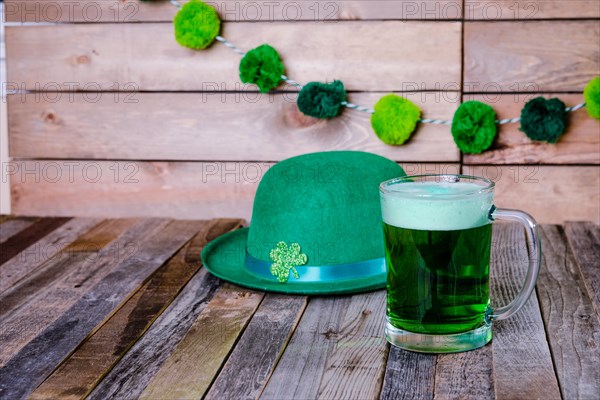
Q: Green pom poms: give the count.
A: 7